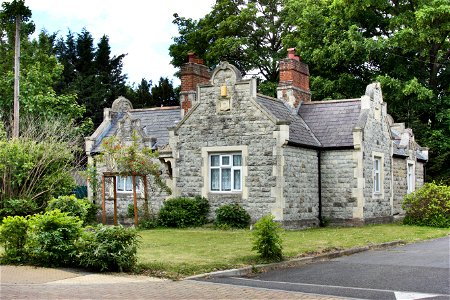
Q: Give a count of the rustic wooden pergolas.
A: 1